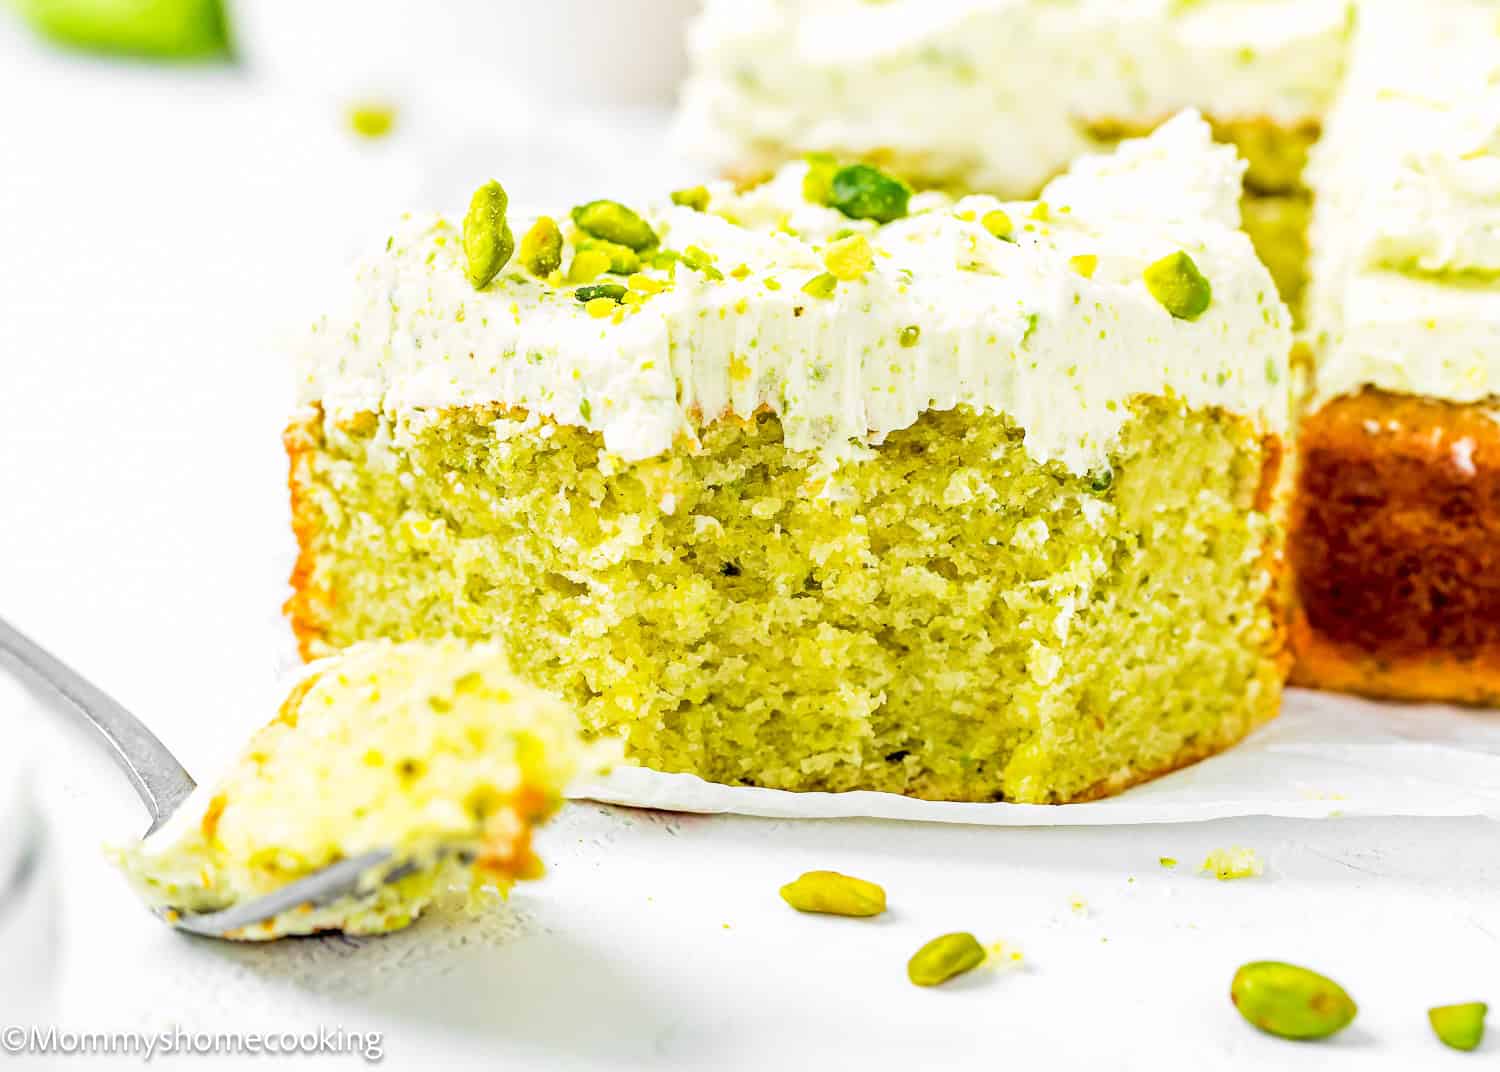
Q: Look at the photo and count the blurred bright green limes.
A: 1